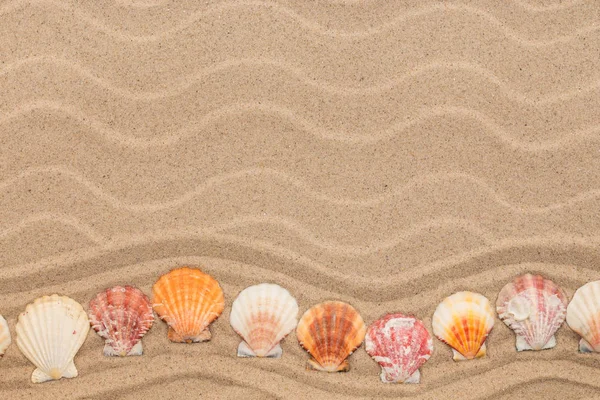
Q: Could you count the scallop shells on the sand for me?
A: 10